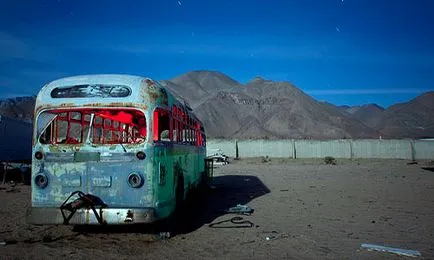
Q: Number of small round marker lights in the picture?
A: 2